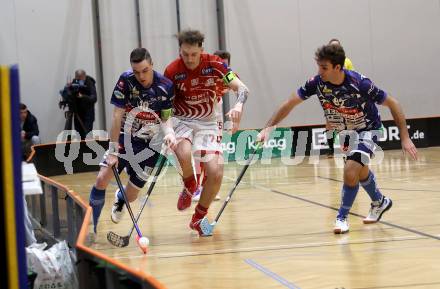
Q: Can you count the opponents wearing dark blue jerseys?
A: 2